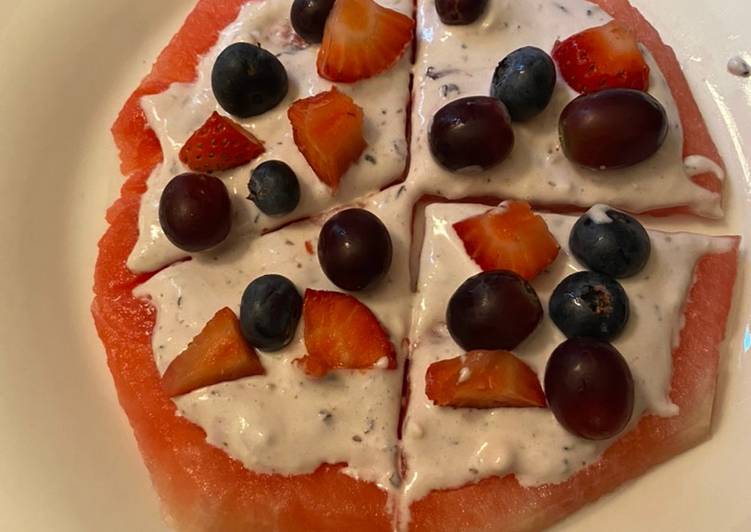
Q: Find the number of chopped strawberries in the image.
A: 8